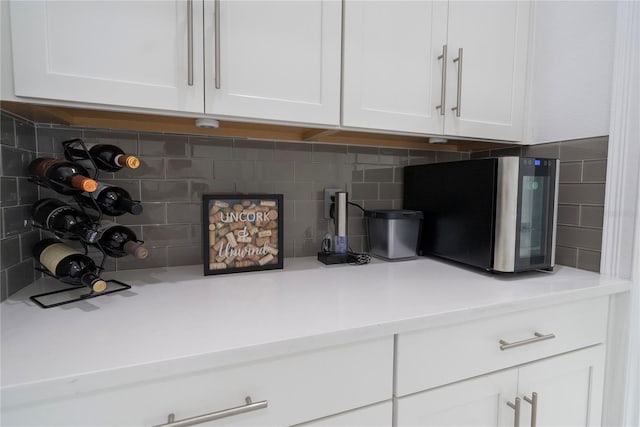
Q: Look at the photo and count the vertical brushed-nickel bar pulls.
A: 6